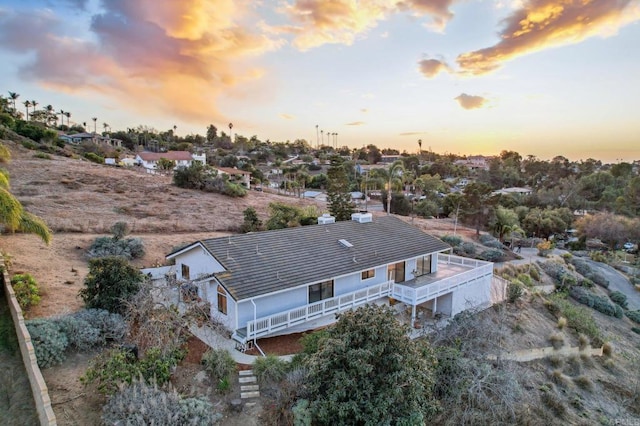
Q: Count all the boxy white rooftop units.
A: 2